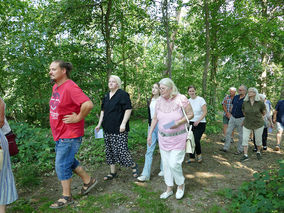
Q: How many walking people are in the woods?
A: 11